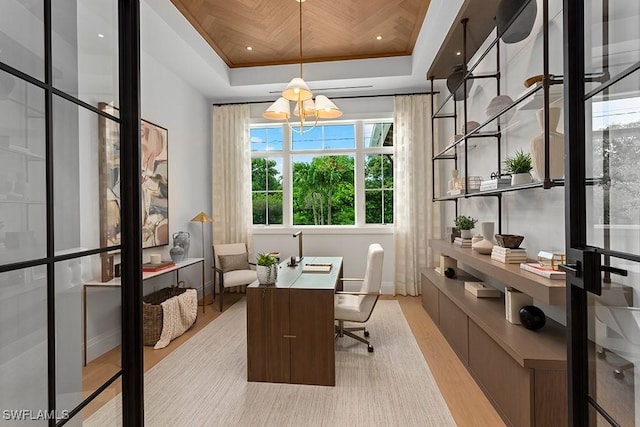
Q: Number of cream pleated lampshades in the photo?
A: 4